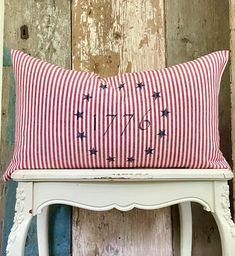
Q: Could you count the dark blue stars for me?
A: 13